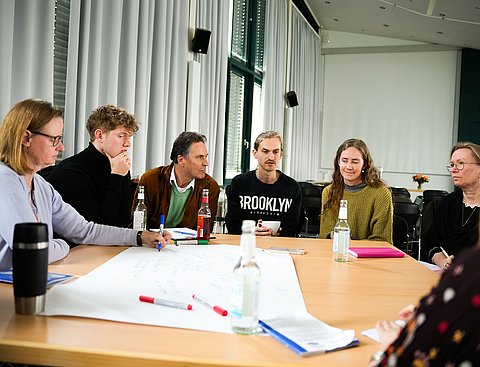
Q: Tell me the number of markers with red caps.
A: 2